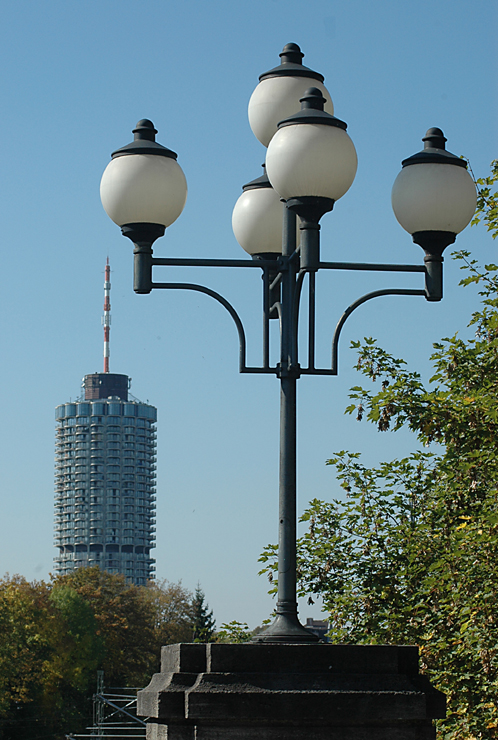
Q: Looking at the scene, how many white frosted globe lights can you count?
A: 5